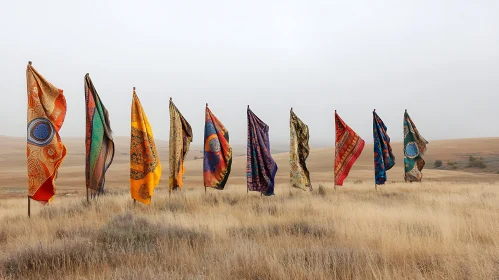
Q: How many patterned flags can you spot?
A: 10